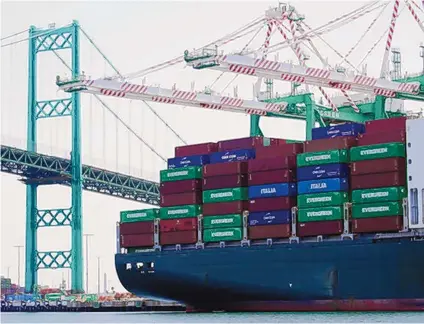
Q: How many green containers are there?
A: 12